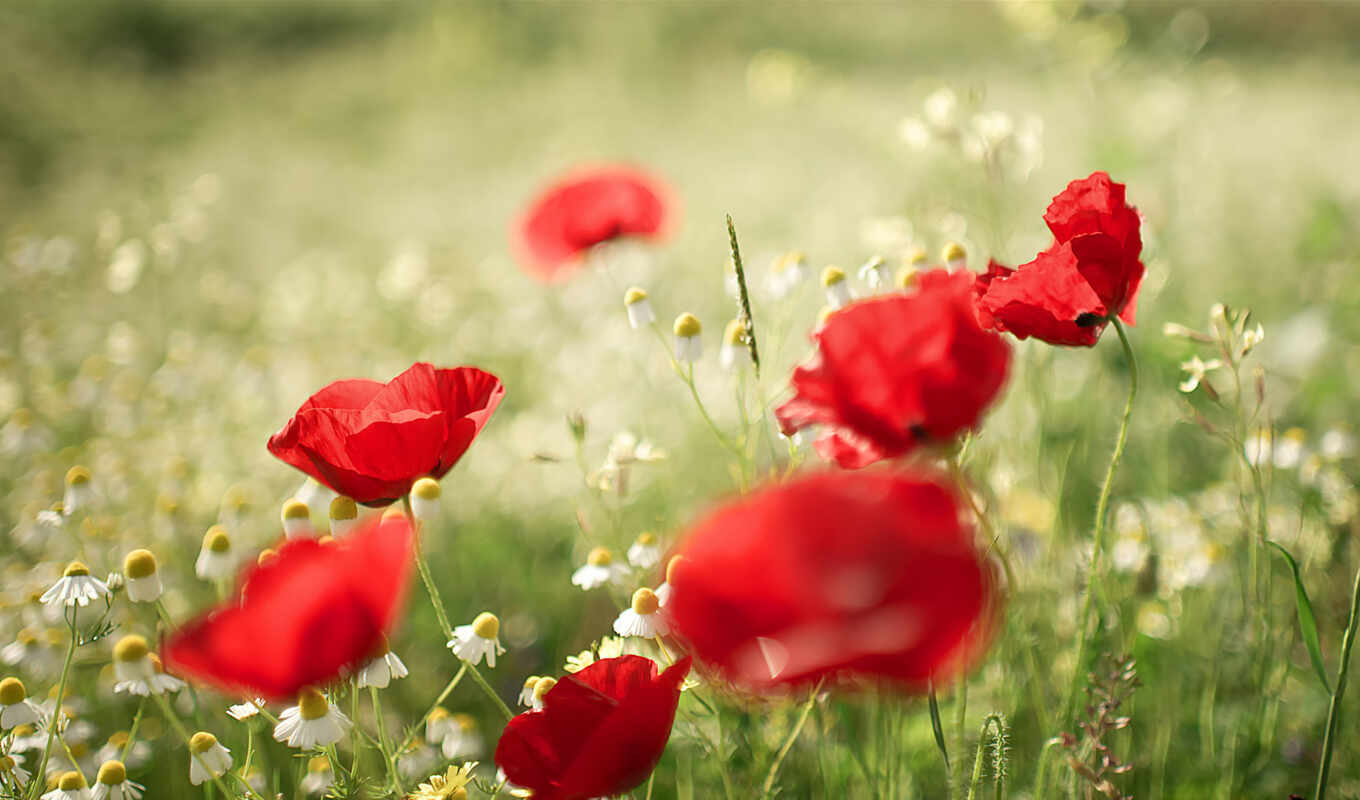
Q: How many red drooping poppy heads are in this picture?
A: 7